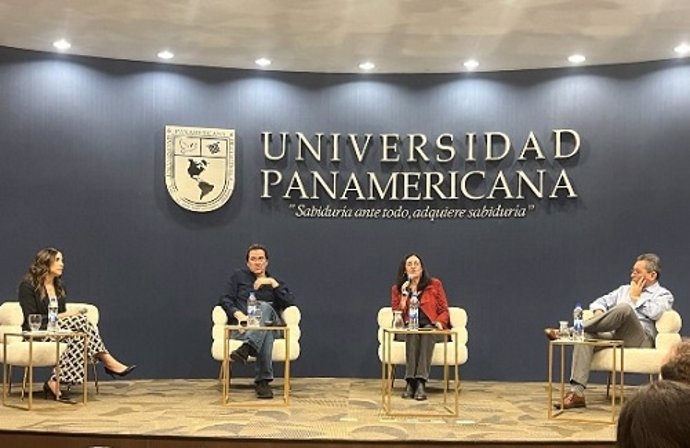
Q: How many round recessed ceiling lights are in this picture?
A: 7